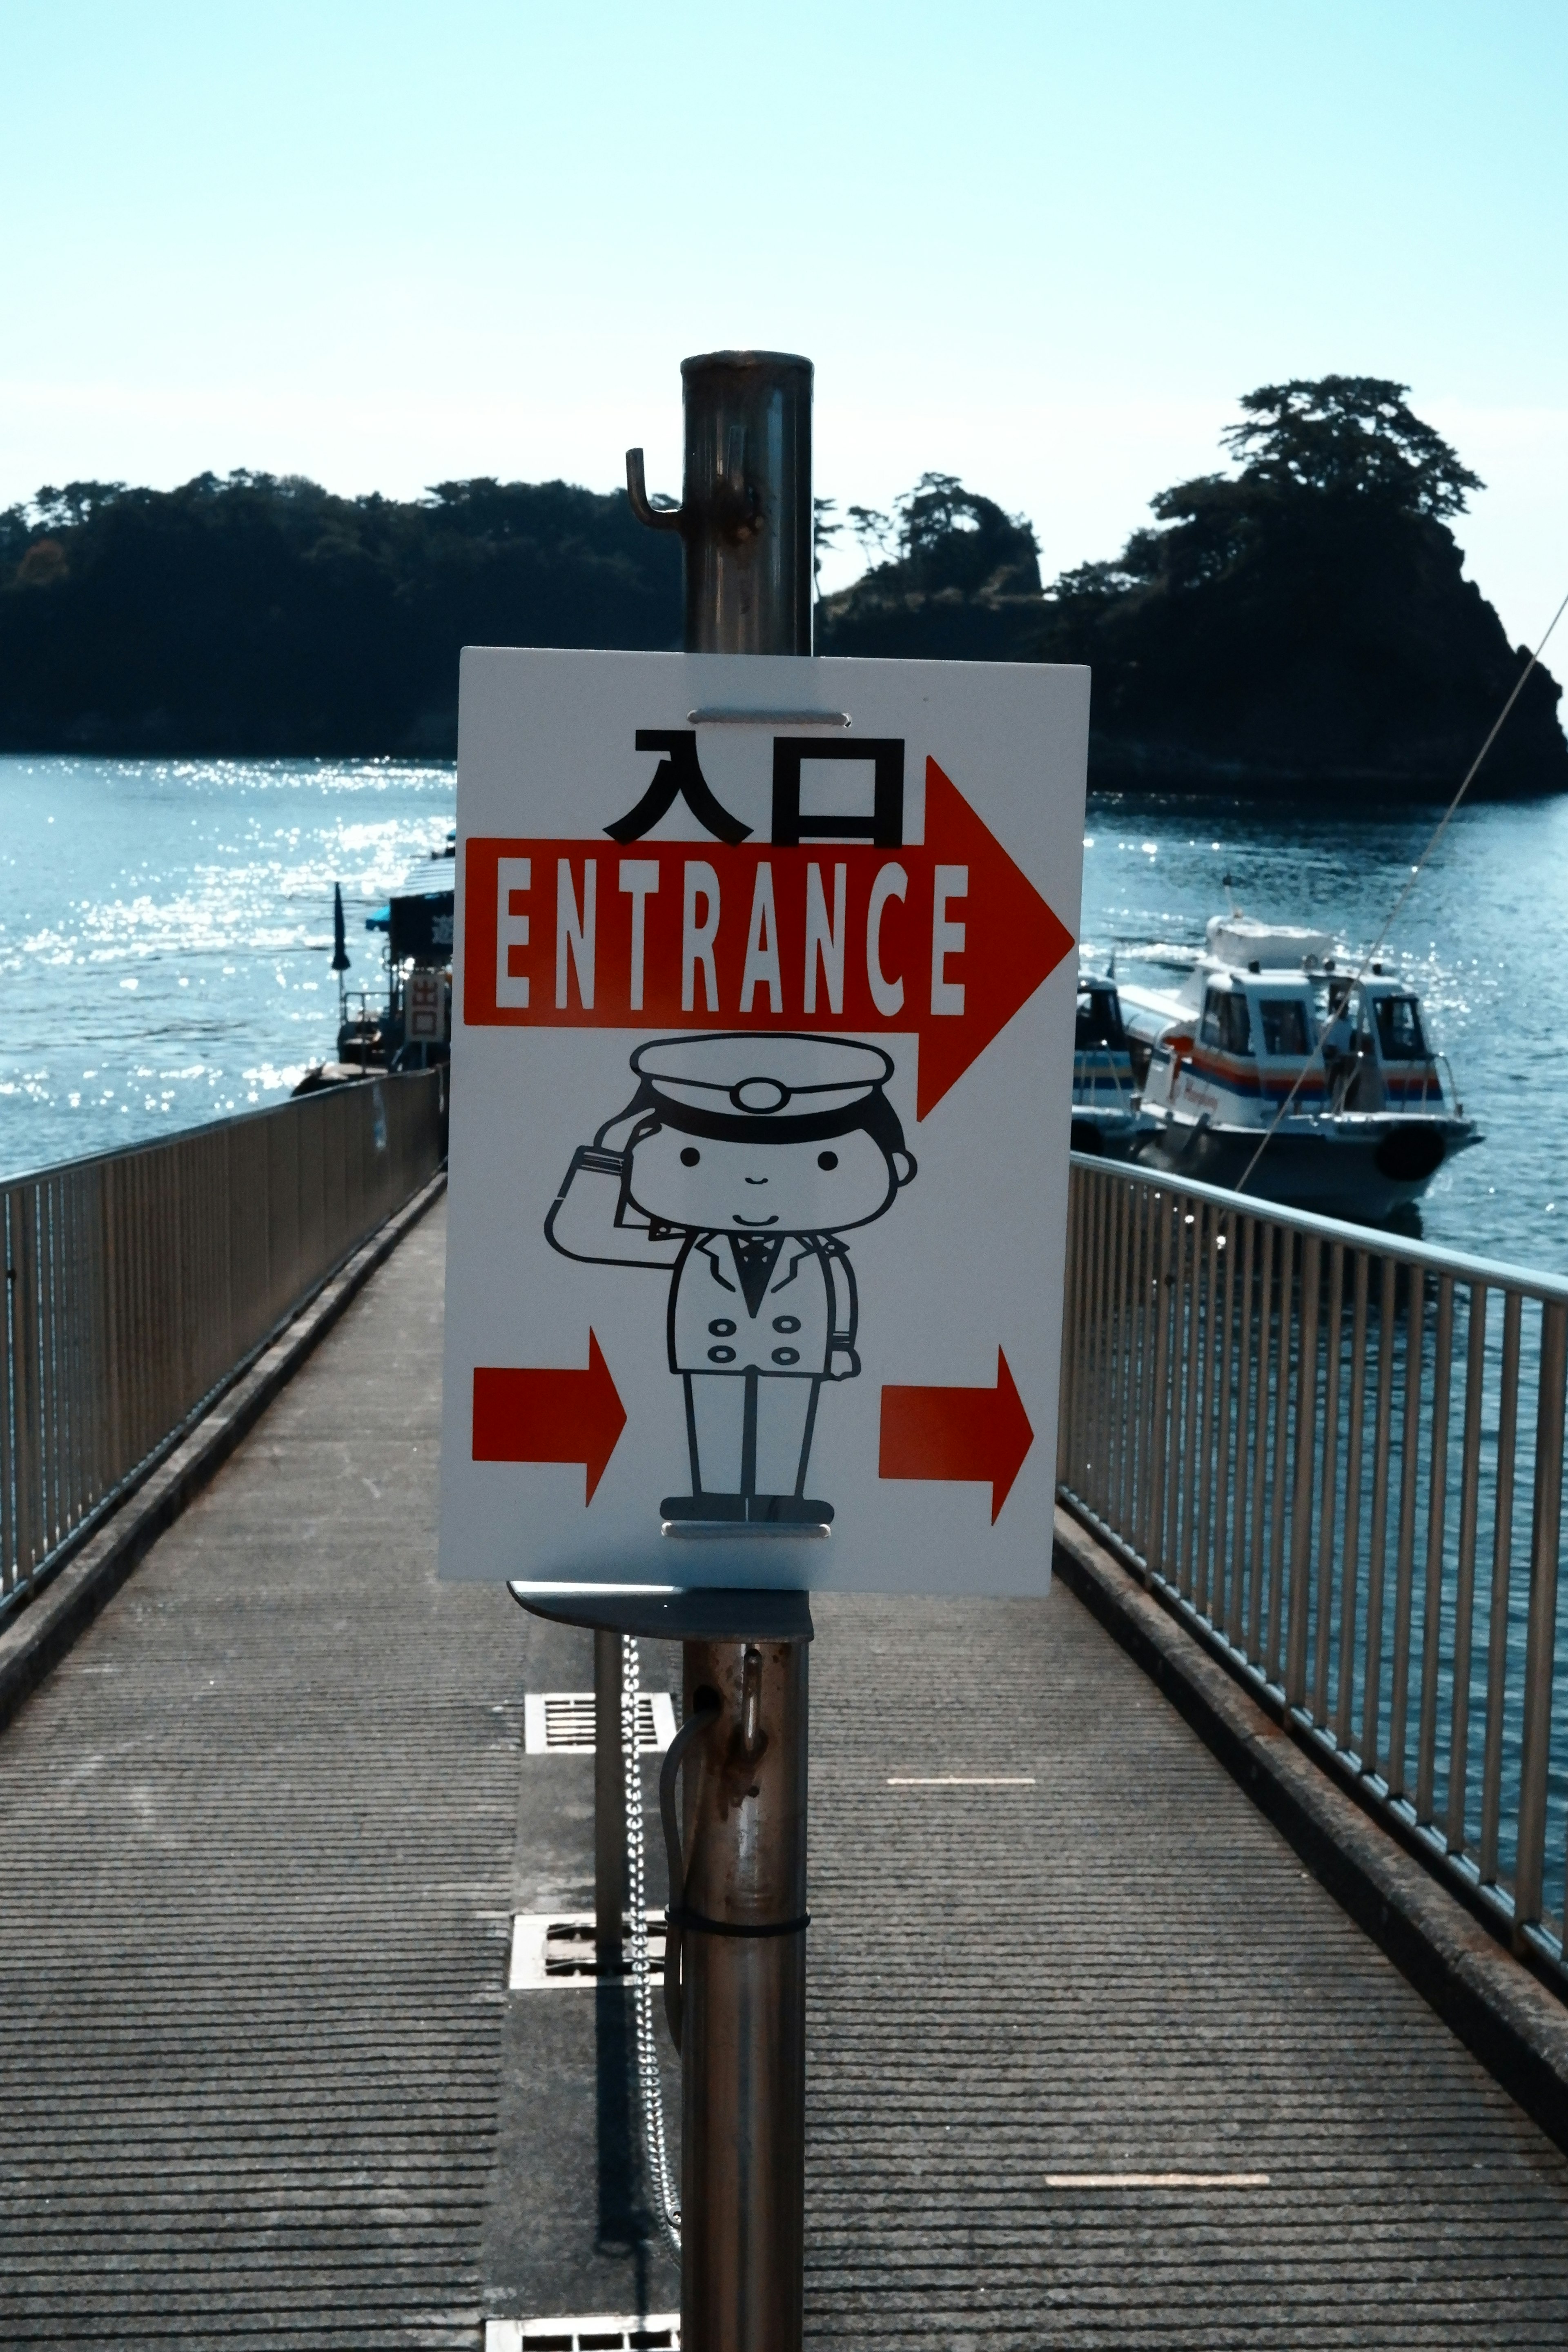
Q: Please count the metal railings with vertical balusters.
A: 2